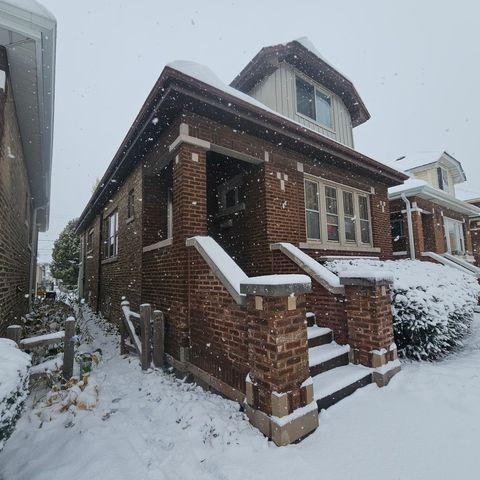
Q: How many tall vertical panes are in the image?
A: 4